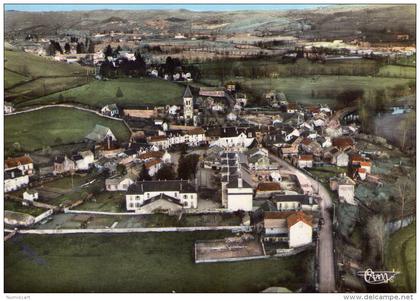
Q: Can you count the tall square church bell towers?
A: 1